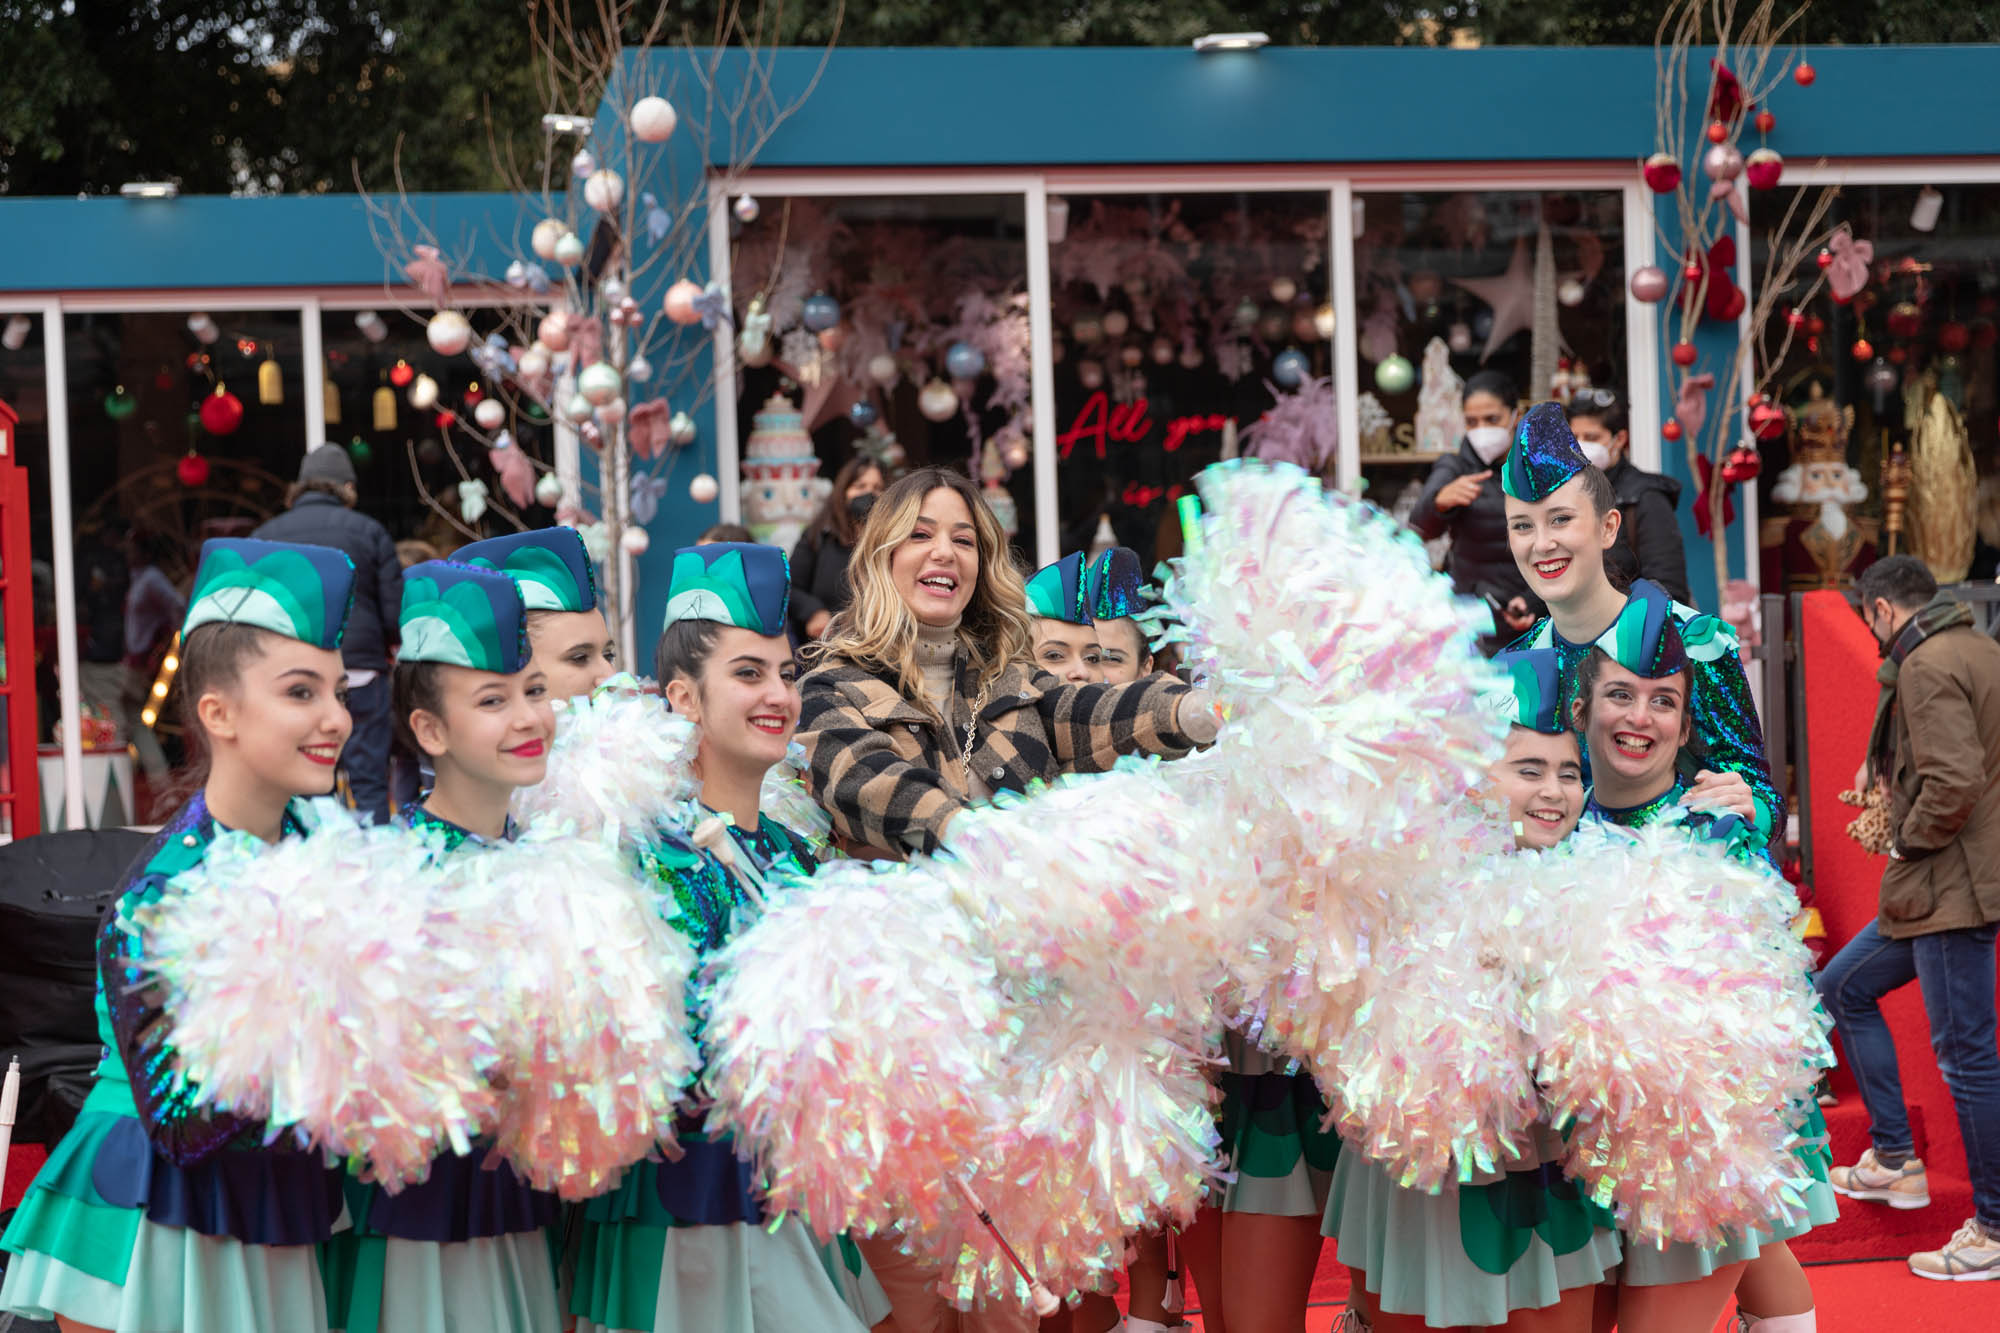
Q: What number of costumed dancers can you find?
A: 9